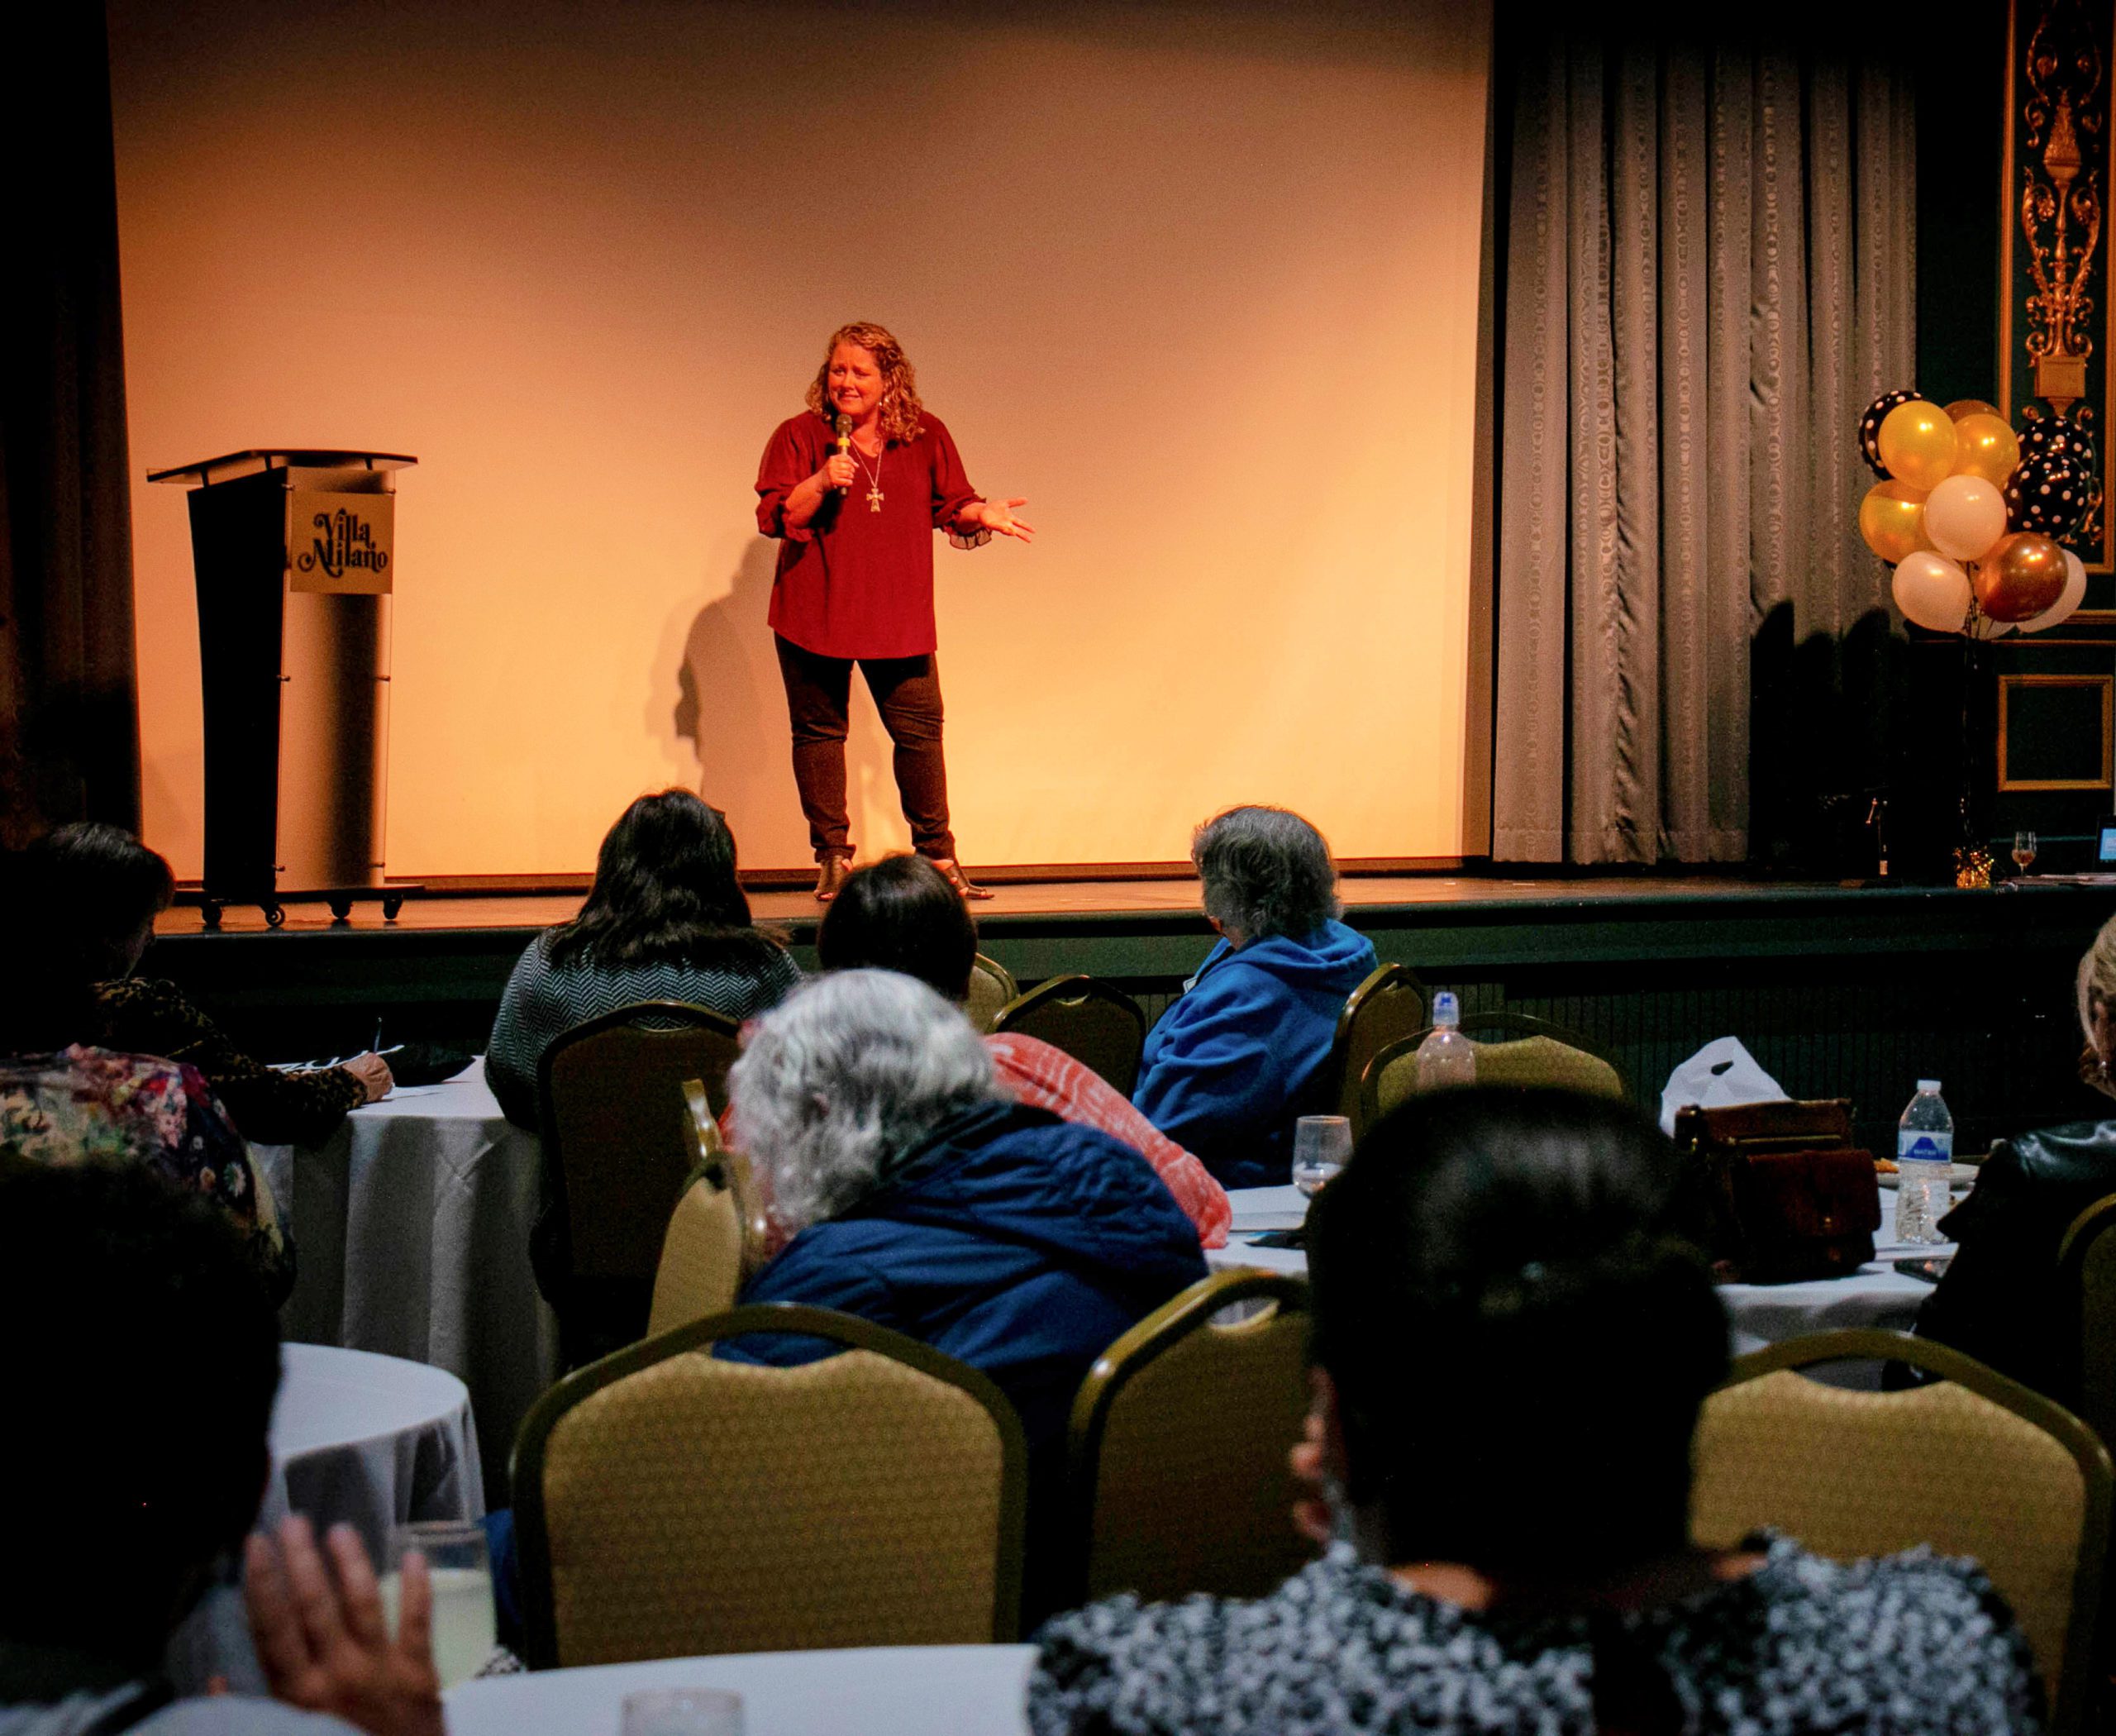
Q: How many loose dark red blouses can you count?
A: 1